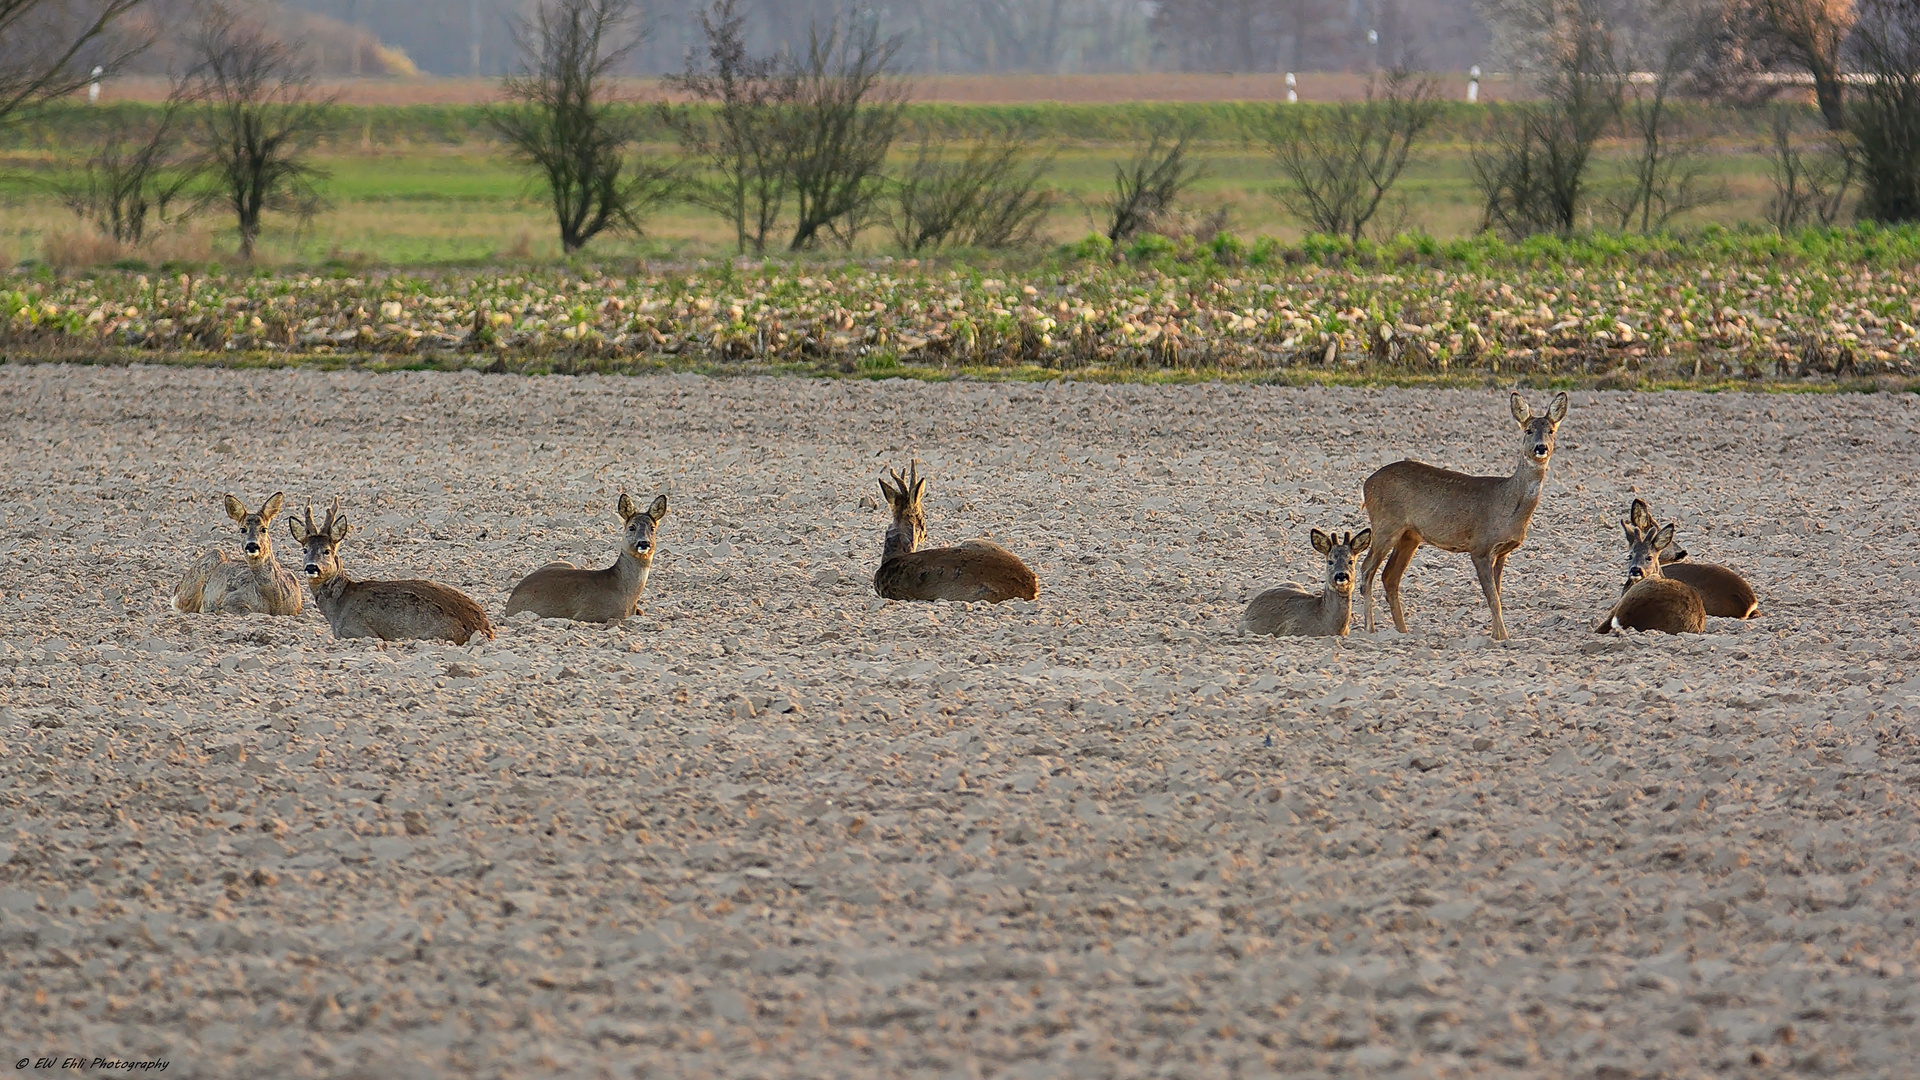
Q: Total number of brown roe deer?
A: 8